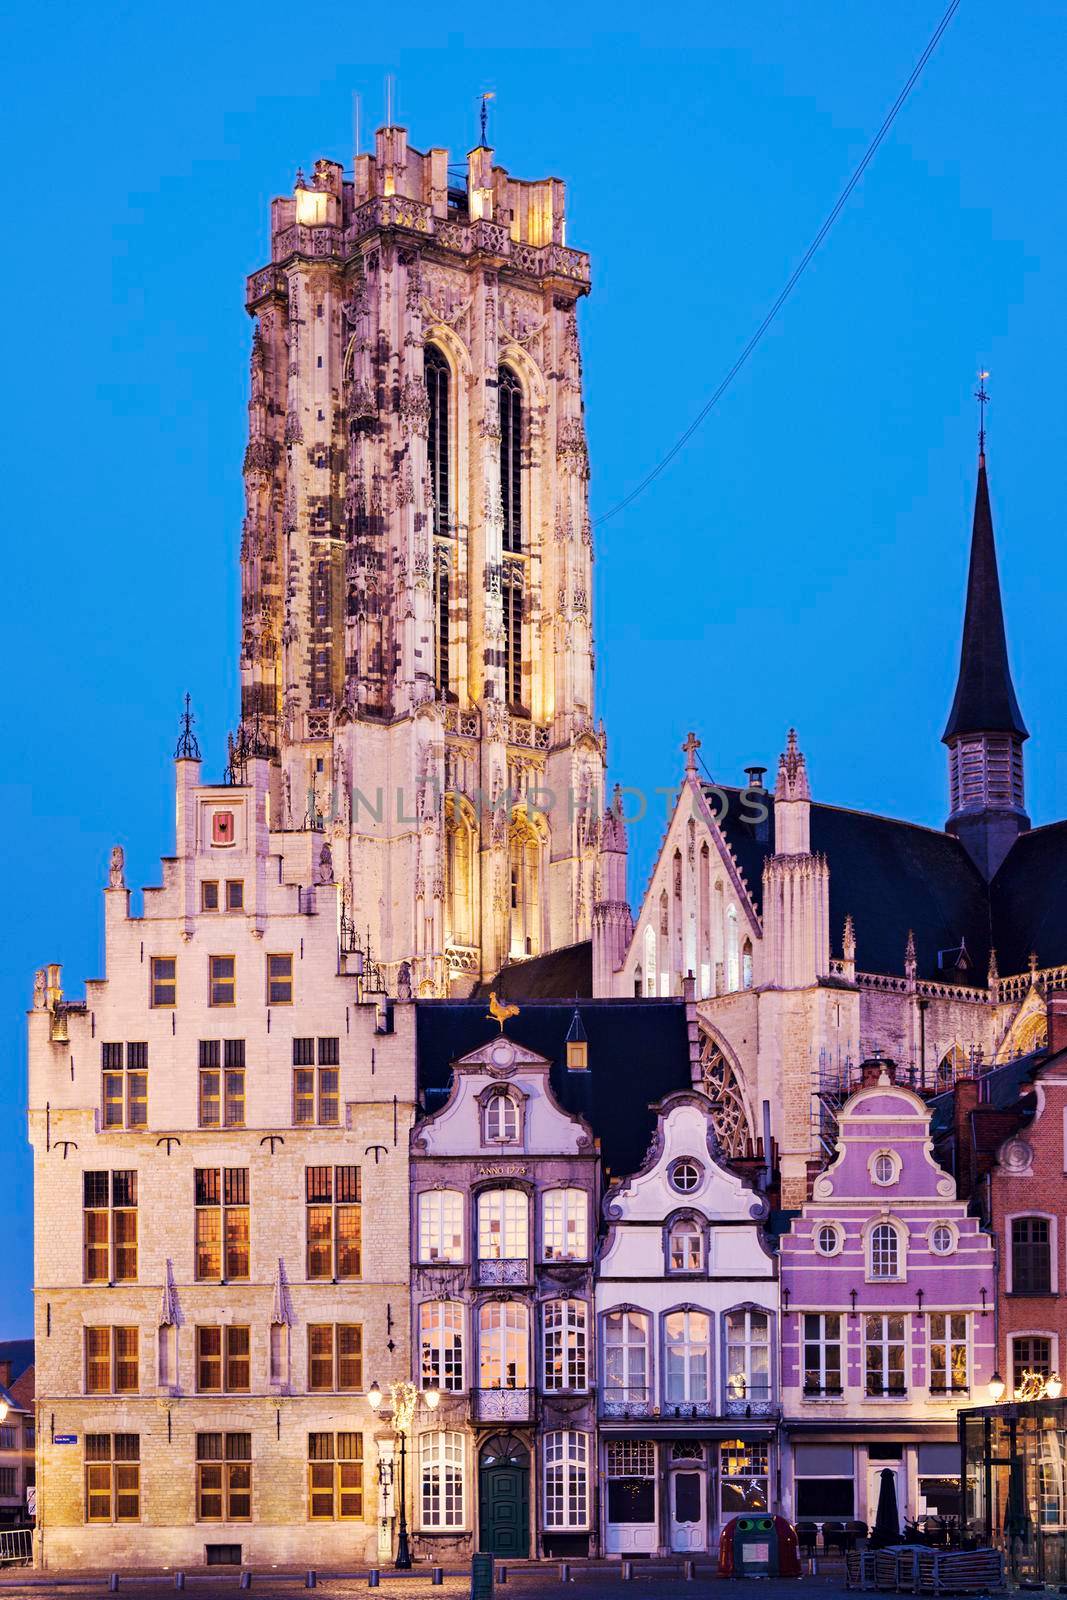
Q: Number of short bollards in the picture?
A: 11